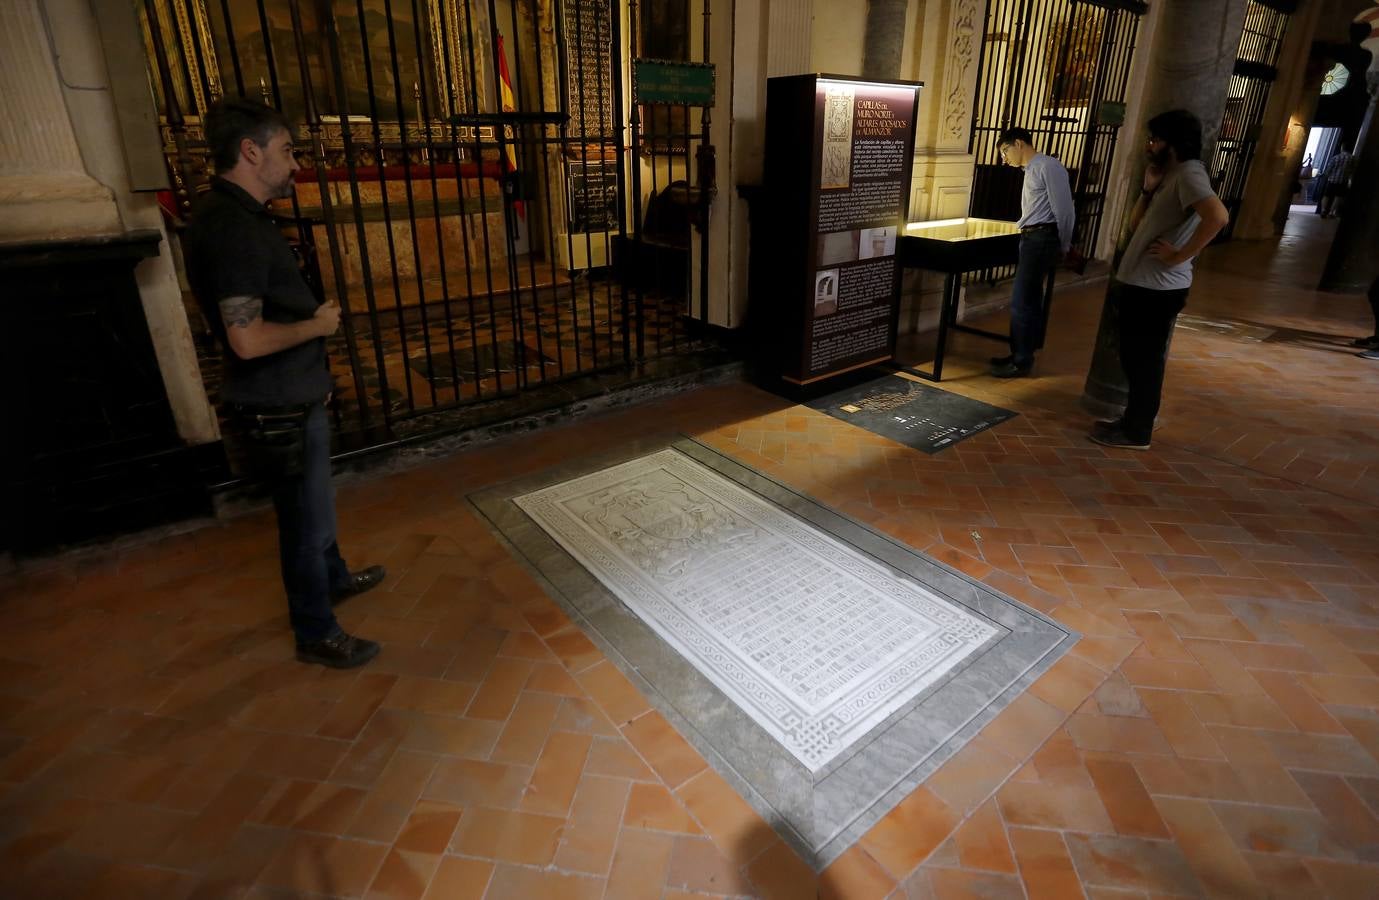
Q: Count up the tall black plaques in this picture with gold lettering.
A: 1